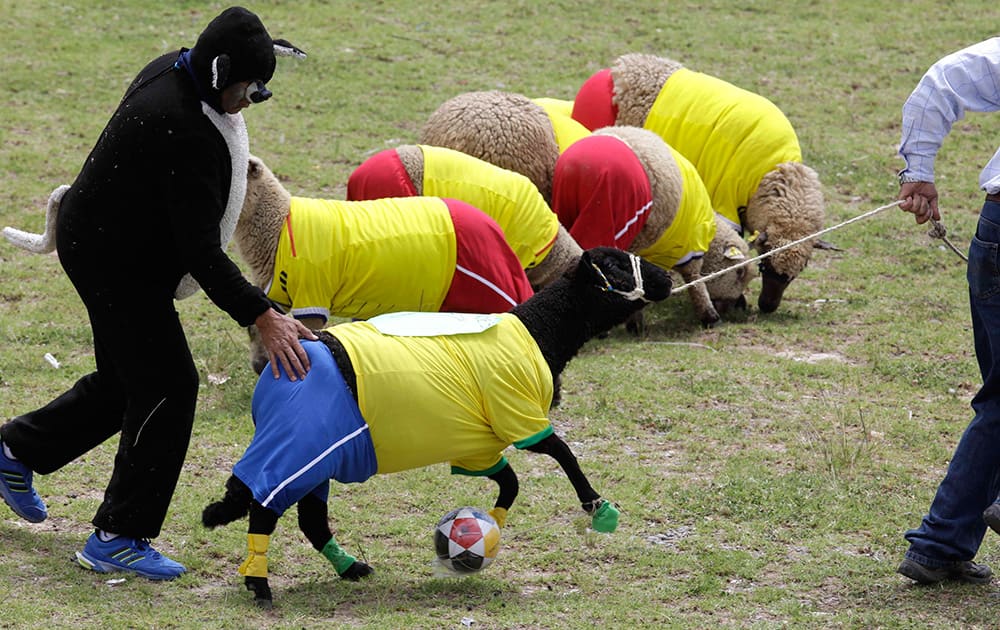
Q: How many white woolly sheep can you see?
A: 5